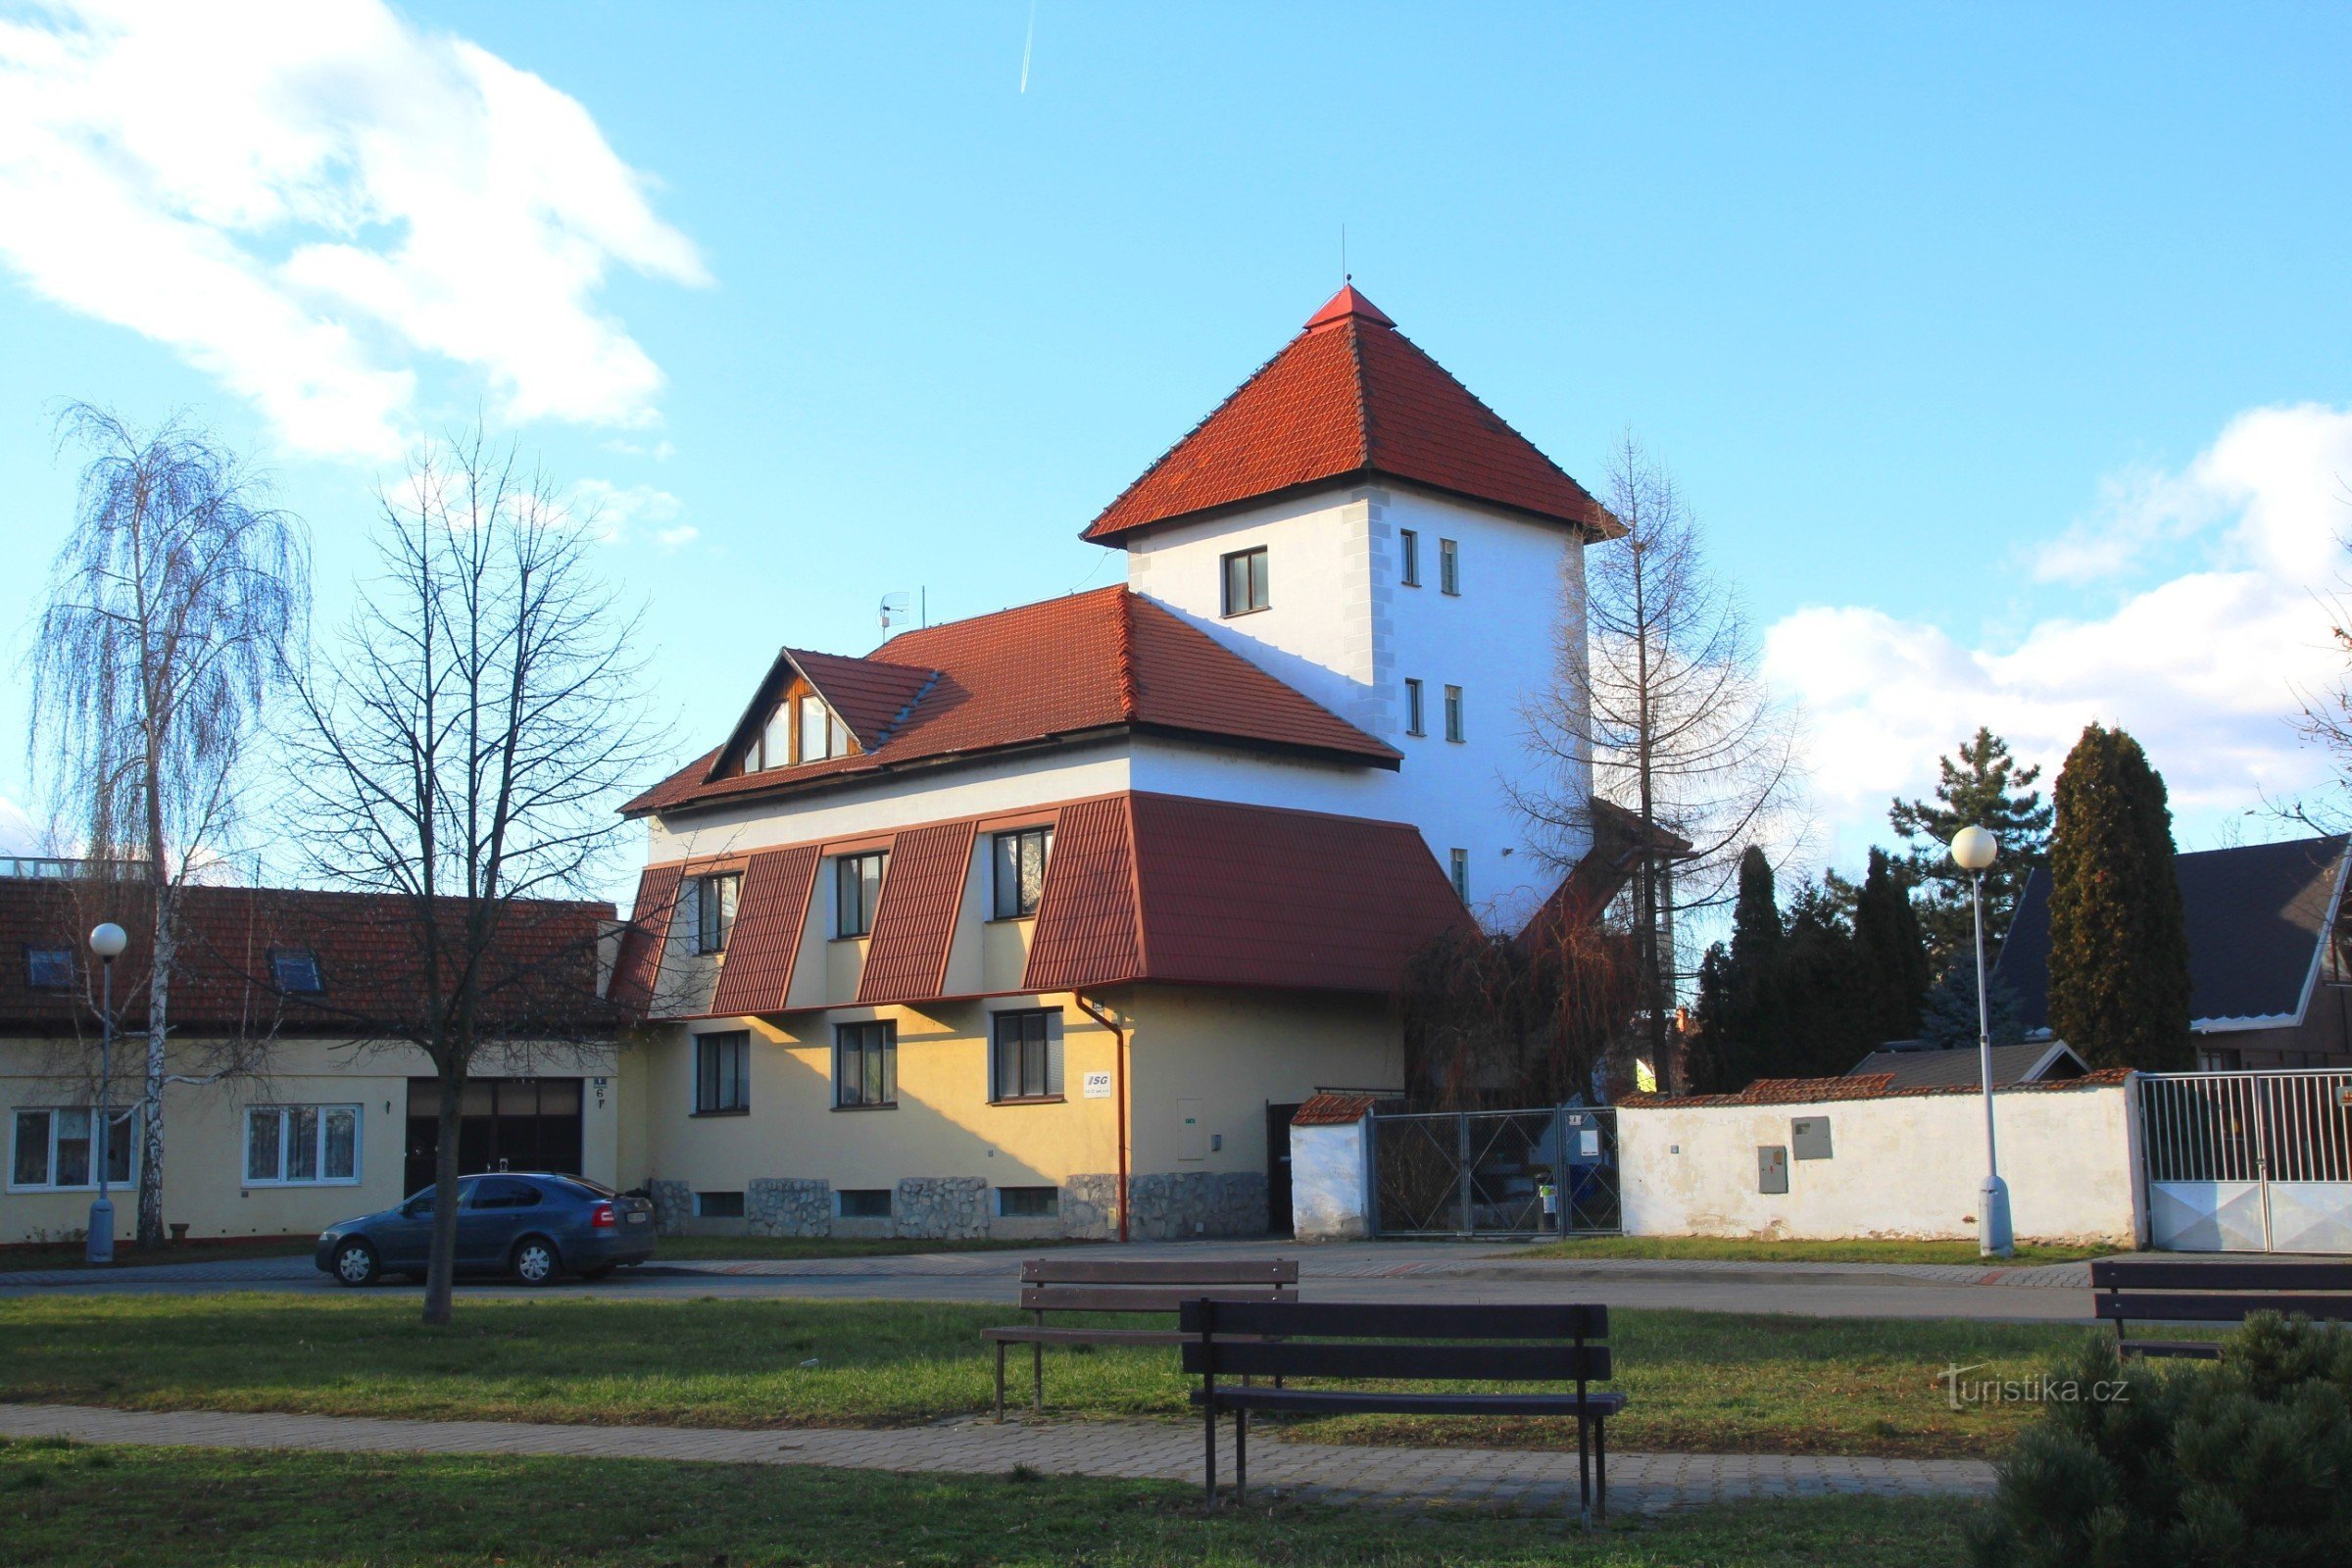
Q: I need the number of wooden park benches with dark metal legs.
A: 3